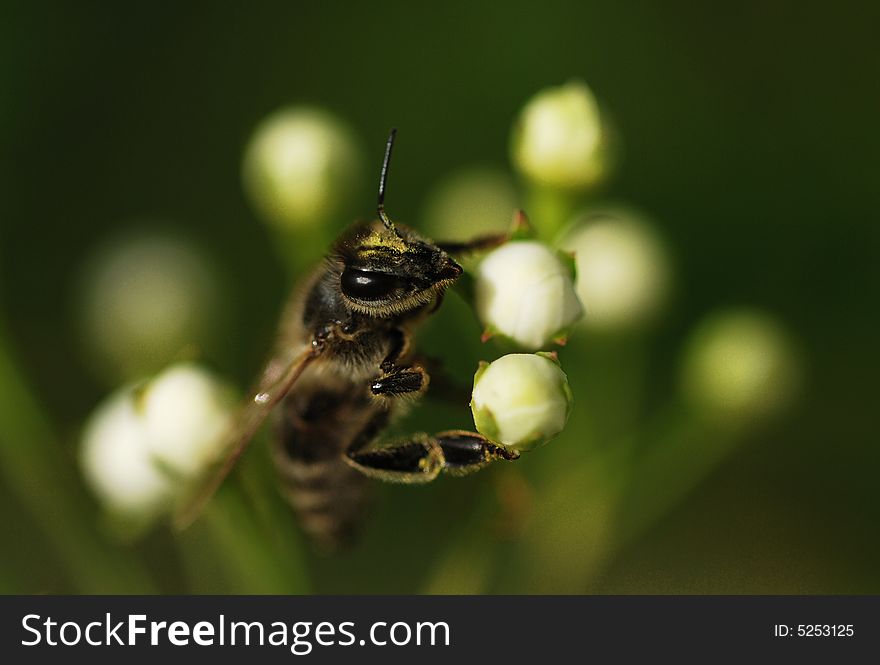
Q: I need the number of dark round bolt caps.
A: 0